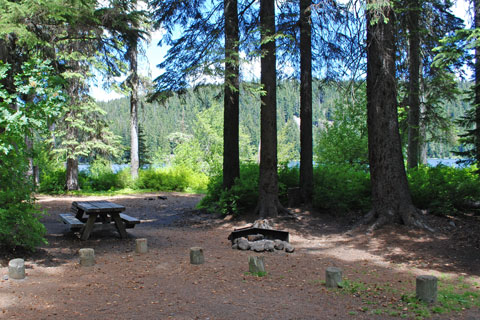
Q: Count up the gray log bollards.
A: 7